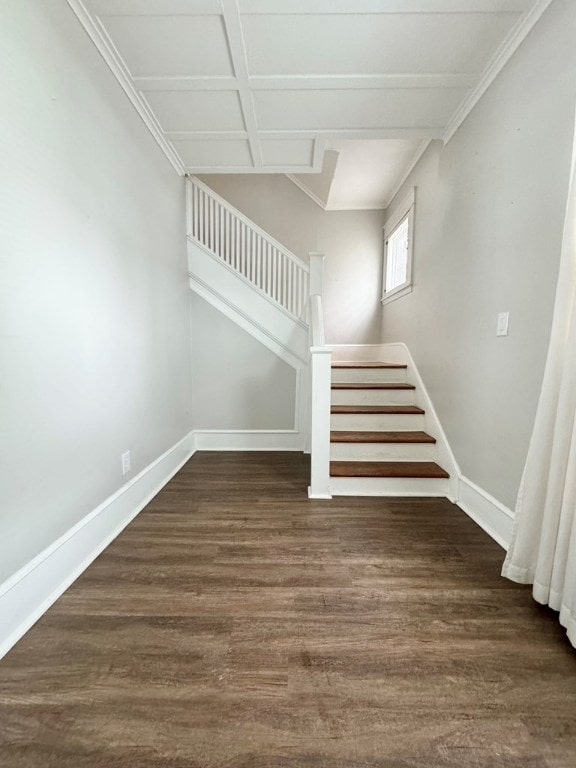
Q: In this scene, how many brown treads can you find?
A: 5